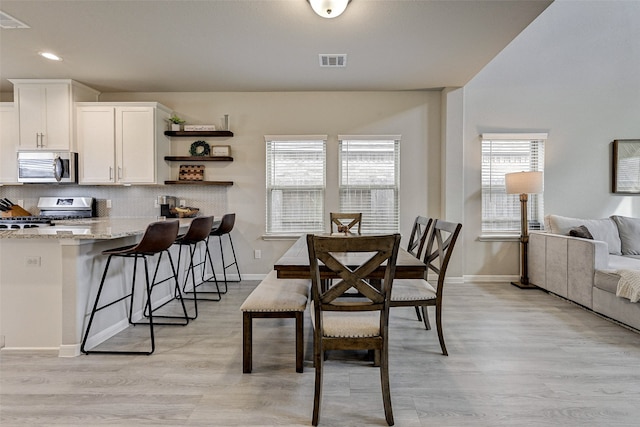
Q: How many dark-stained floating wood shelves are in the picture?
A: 3